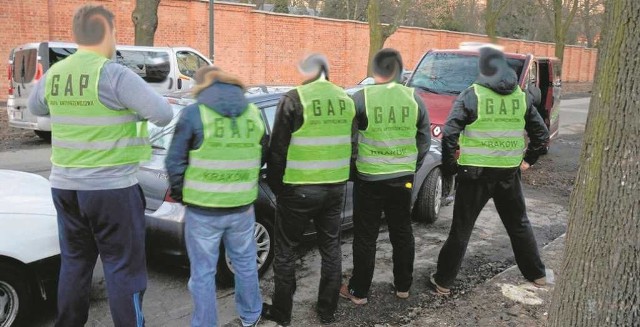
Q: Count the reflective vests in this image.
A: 5